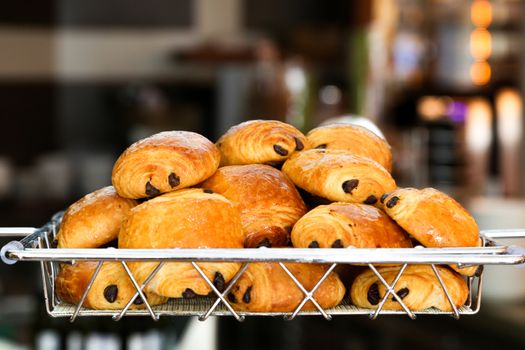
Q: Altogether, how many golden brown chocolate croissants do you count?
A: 12